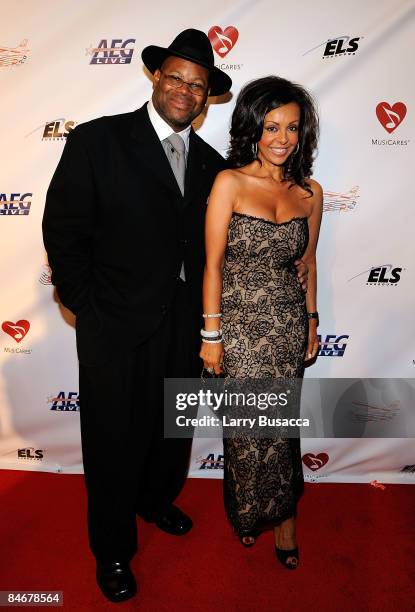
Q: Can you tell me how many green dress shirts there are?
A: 0